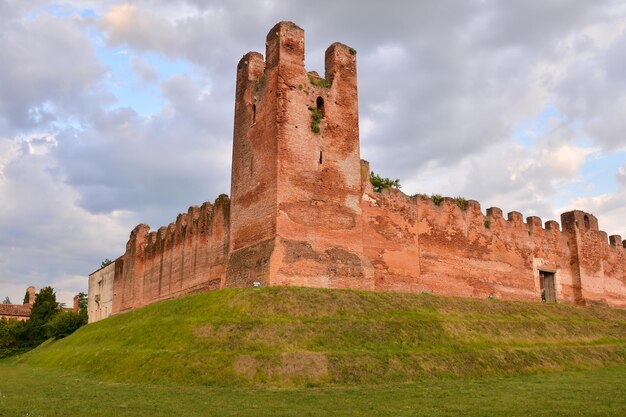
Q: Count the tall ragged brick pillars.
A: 3